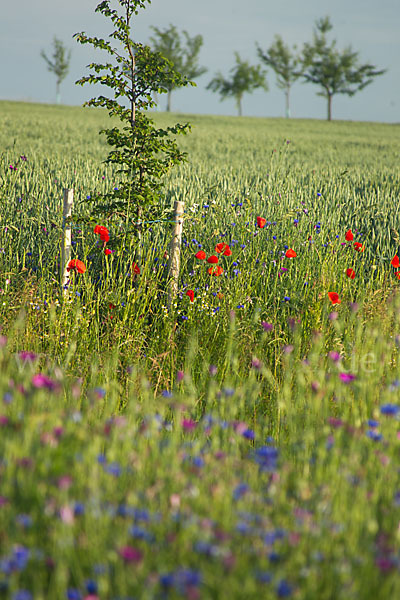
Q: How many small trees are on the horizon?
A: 5